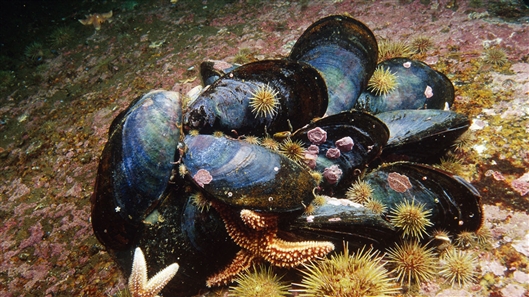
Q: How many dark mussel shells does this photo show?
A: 11